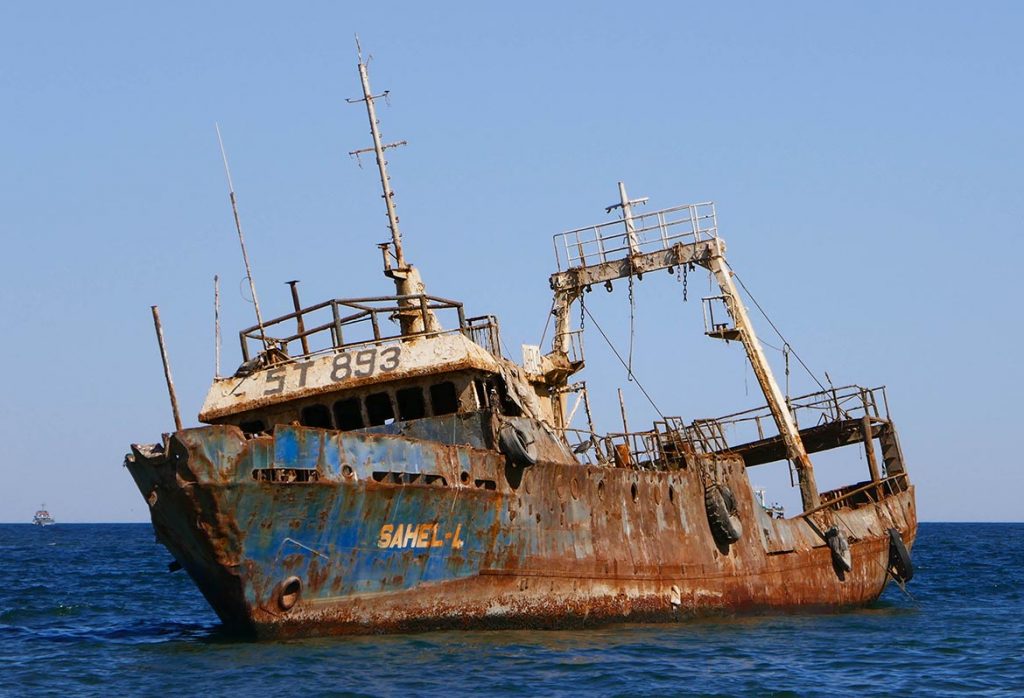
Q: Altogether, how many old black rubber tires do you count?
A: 4